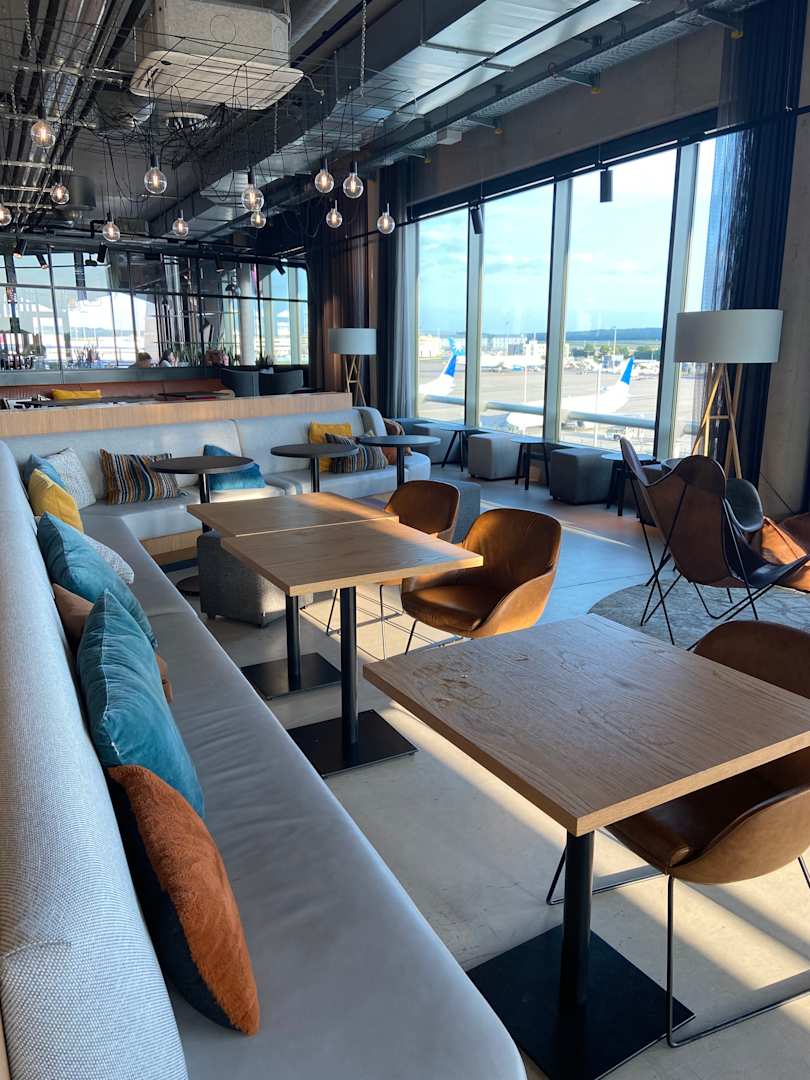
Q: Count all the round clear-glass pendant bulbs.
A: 12